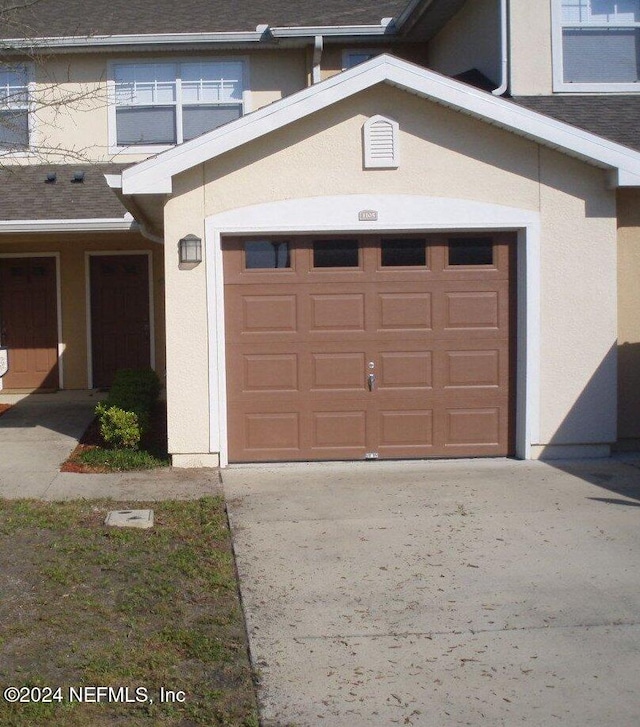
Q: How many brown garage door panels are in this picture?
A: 12